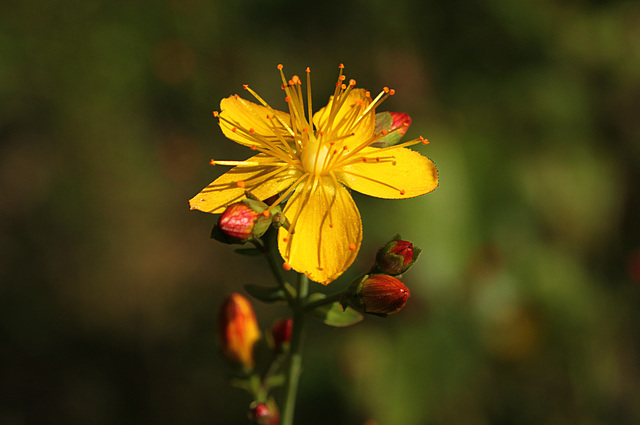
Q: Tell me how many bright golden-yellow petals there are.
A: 5